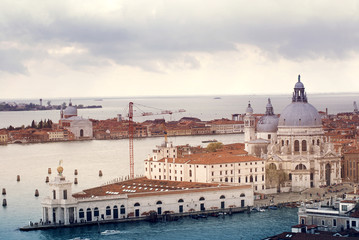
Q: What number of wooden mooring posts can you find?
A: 9